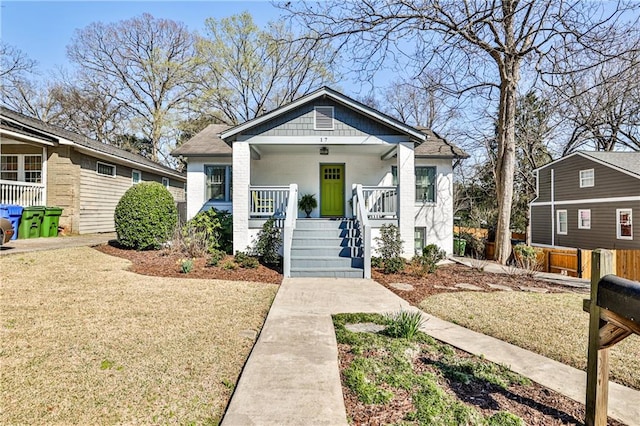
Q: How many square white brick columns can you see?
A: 2